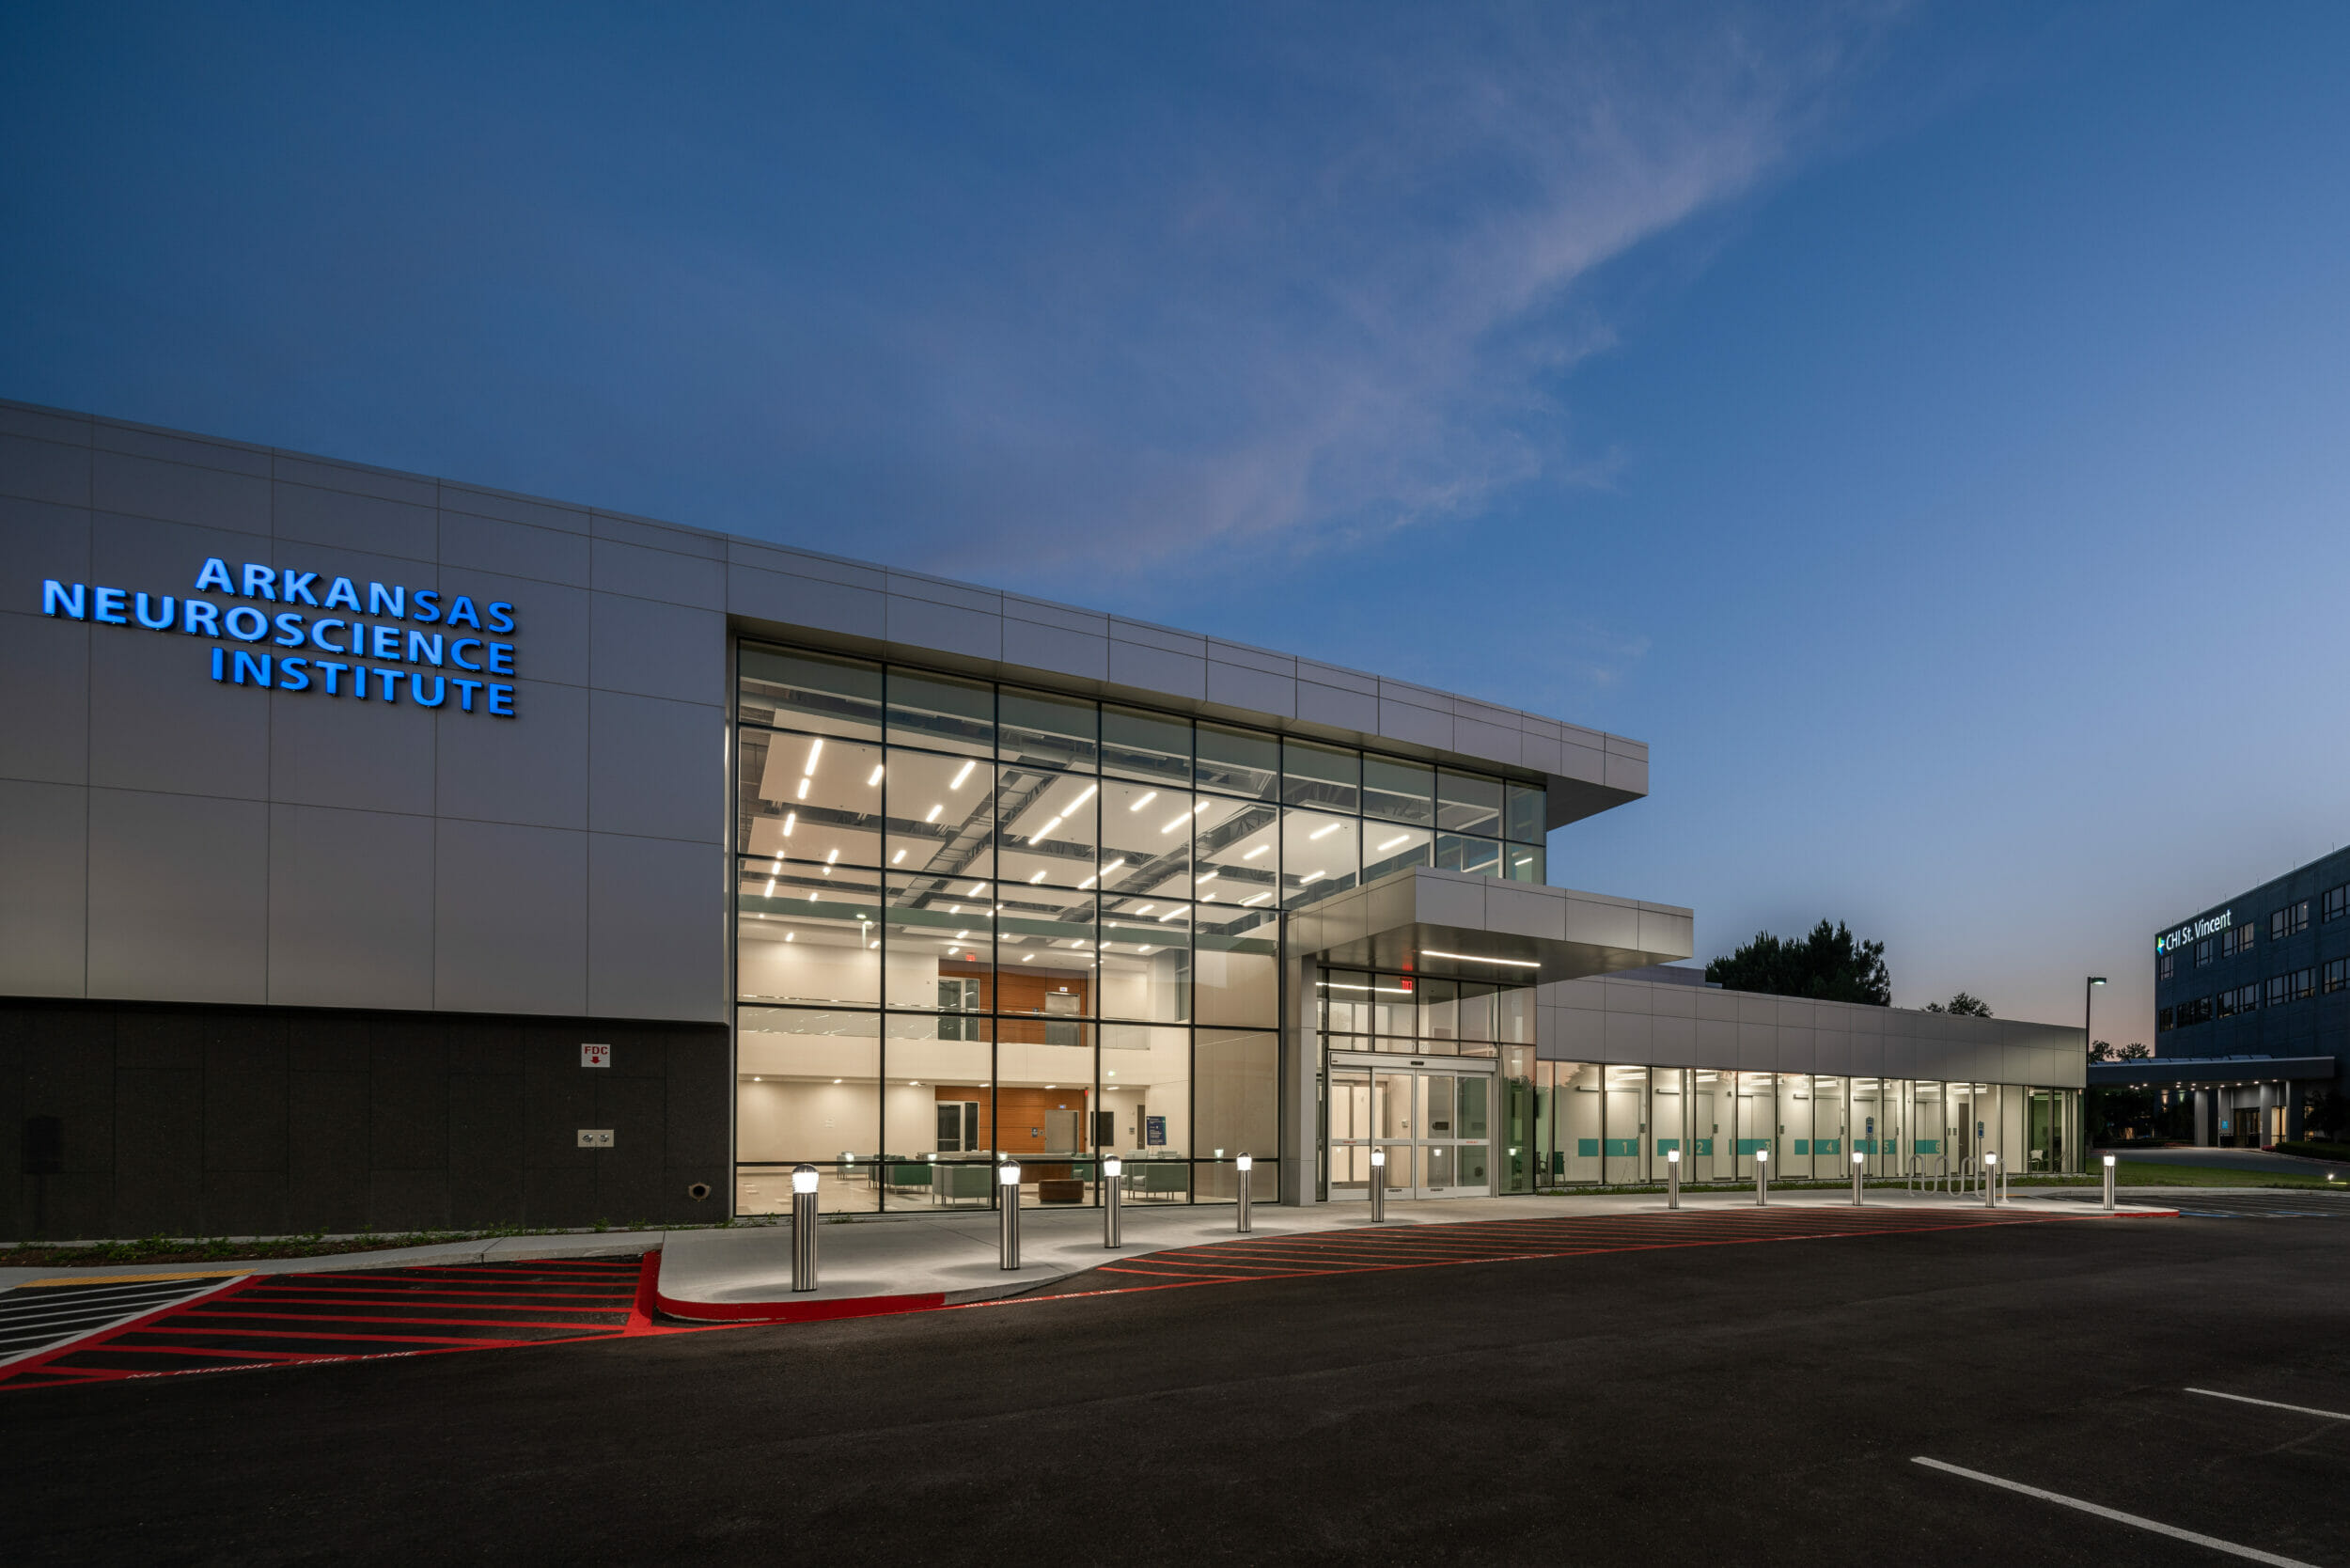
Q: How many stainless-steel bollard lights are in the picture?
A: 10